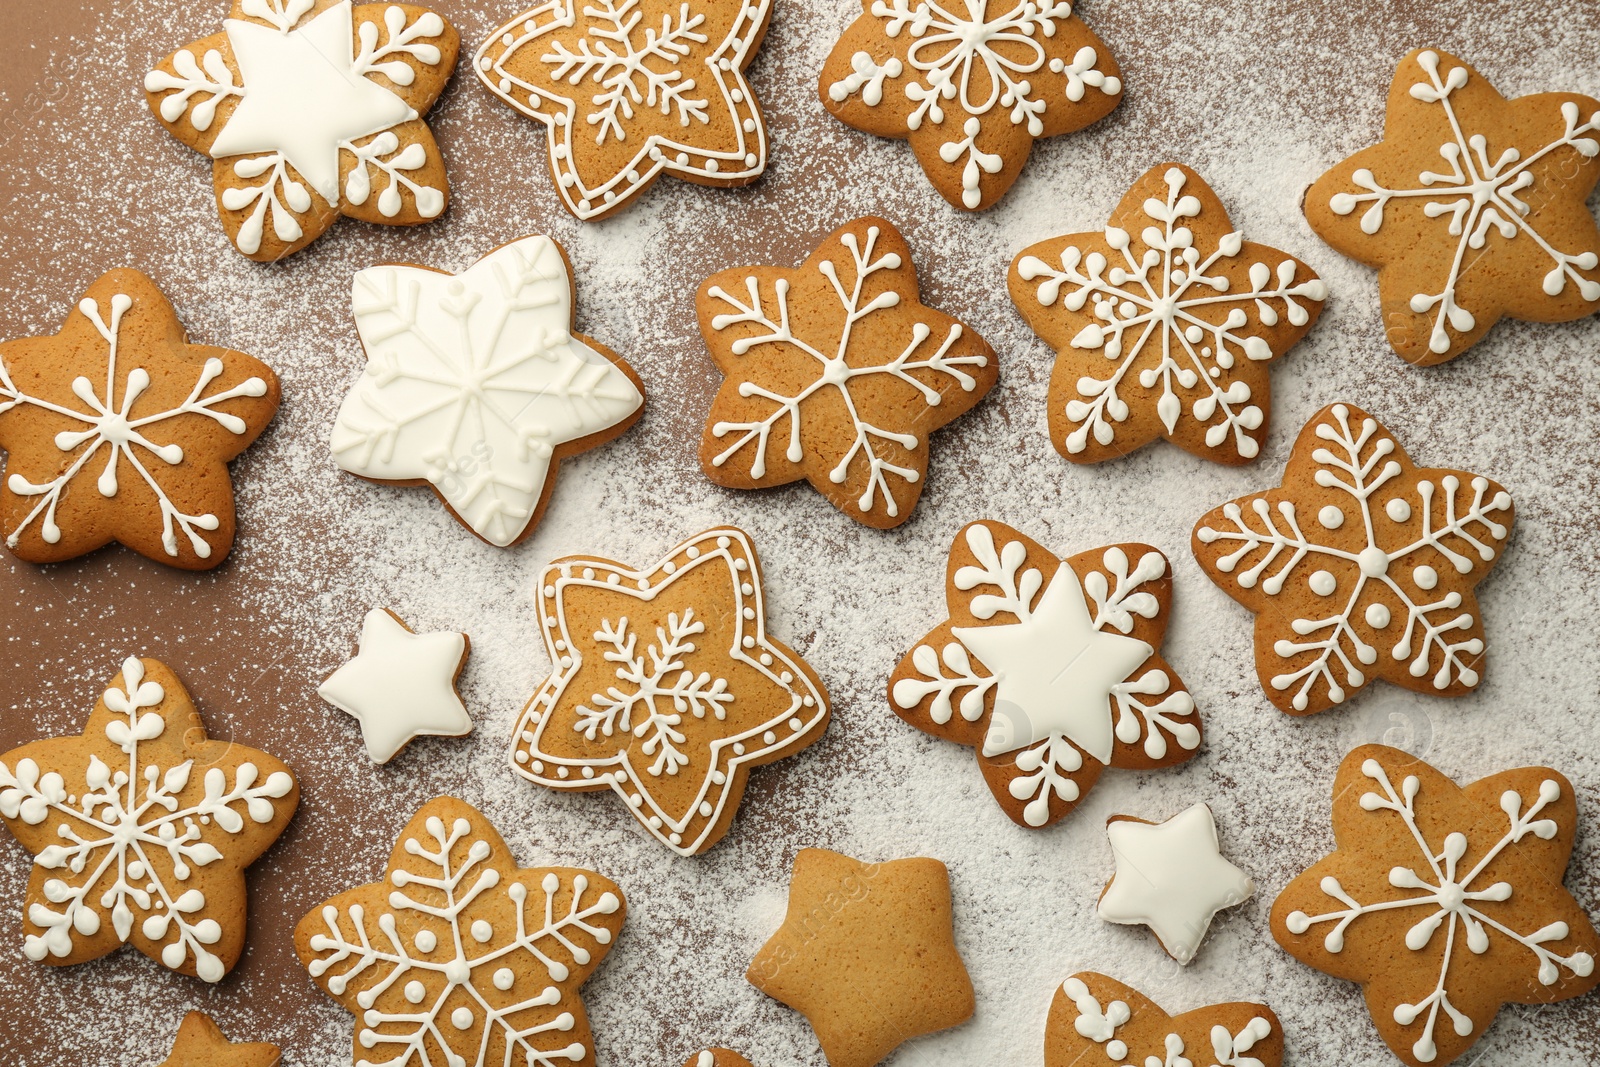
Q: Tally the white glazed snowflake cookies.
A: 1